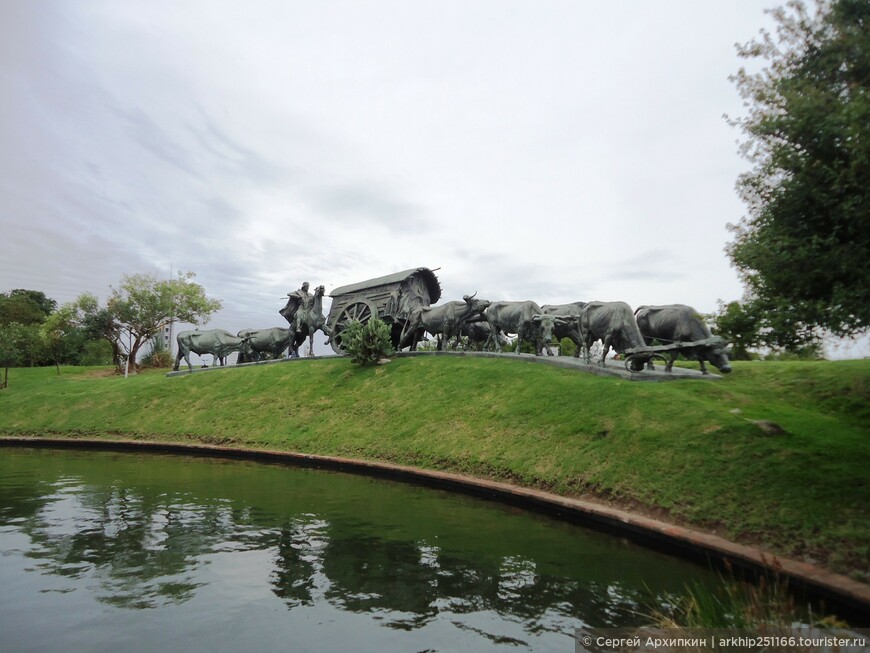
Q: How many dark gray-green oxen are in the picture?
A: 8